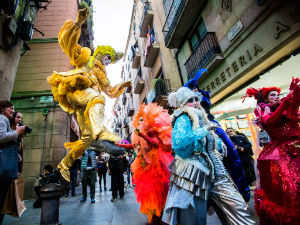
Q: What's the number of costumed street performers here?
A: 5